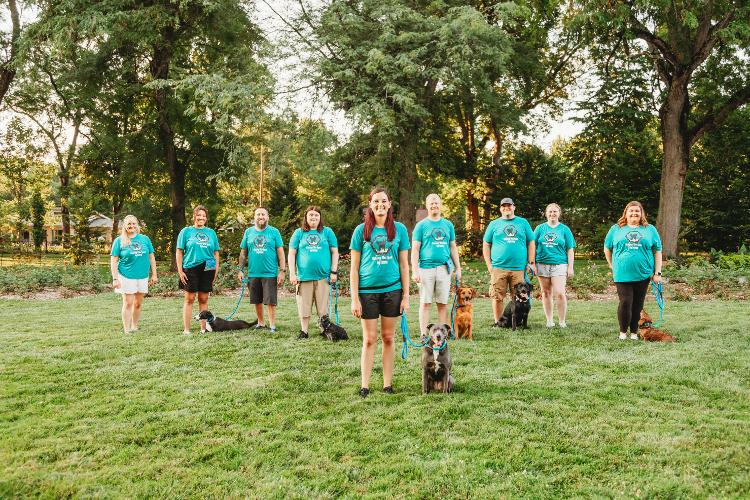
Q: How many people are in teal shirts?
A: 9